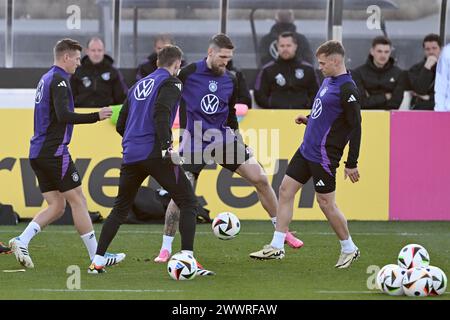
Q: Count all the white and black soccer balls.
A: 6